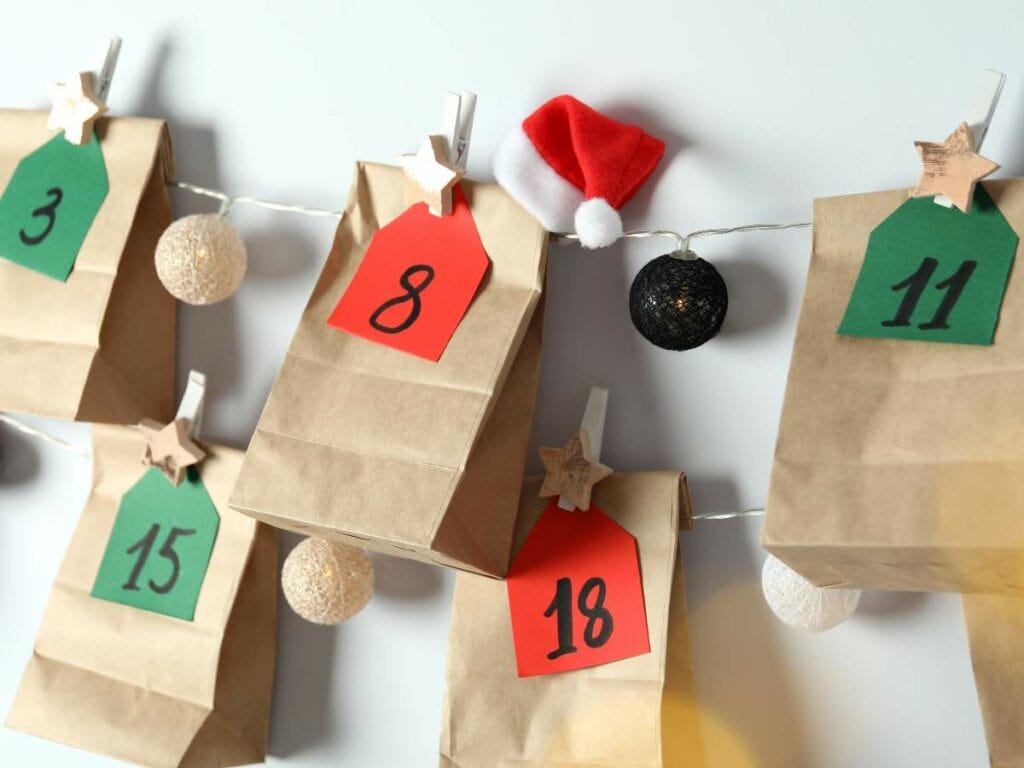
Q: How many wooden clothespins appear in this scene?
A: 5